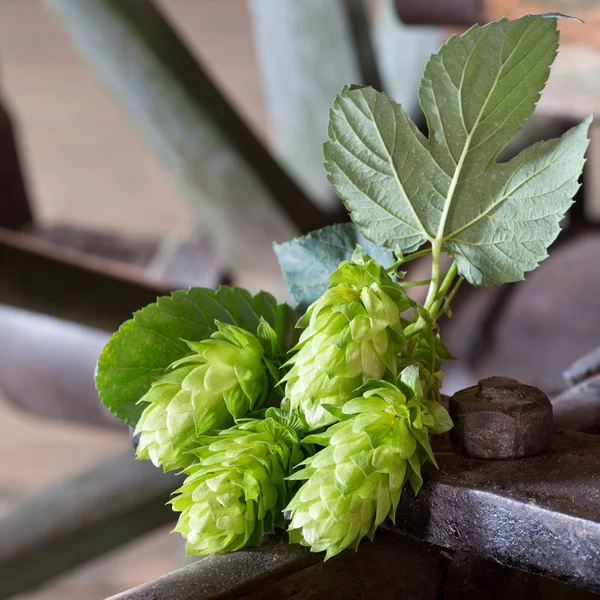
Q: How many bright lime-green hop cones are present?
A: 4